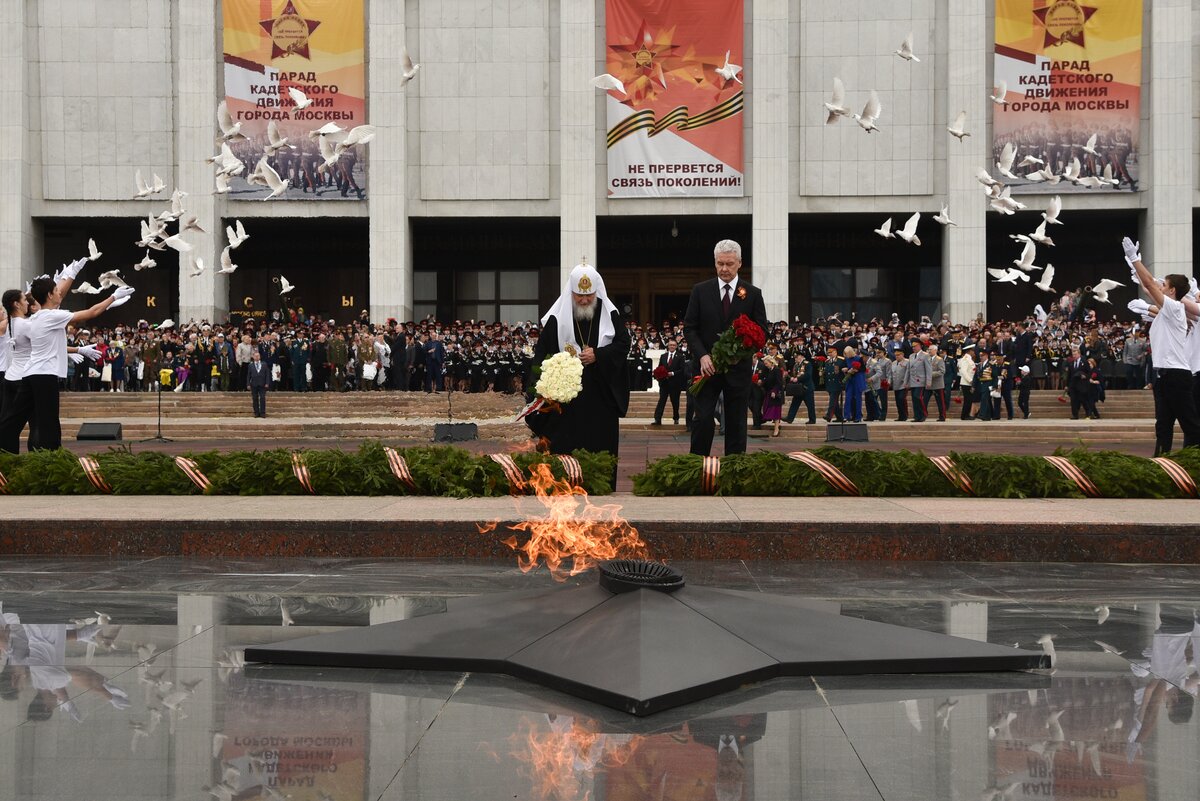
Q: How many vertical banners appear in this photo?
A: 3